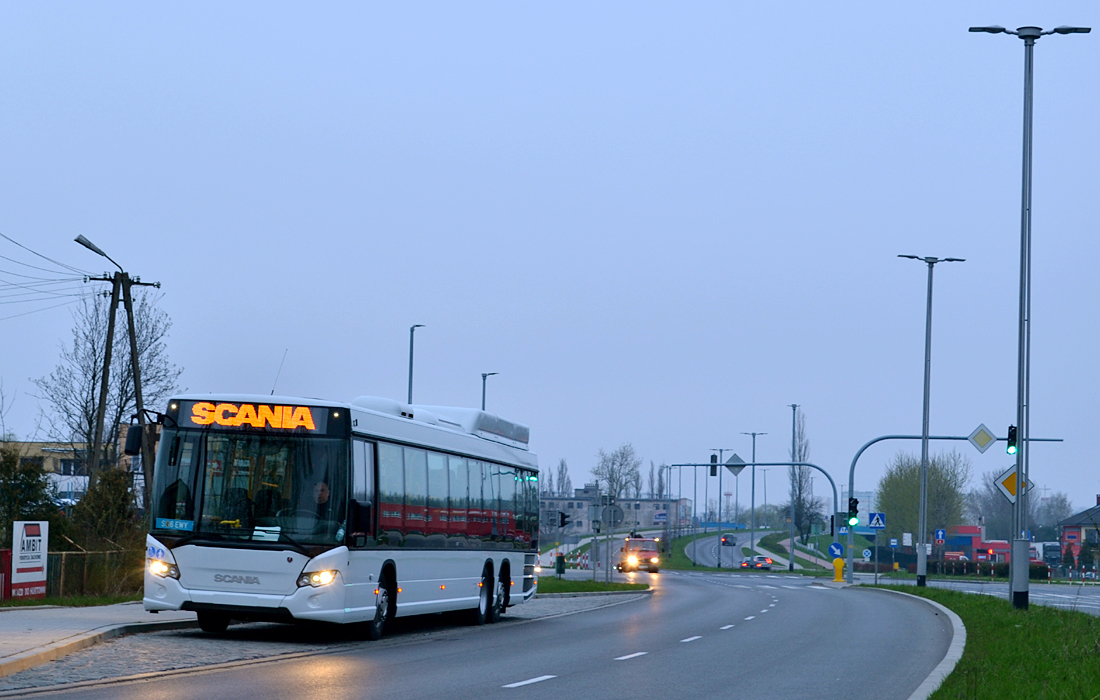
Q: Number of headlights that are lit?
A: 4